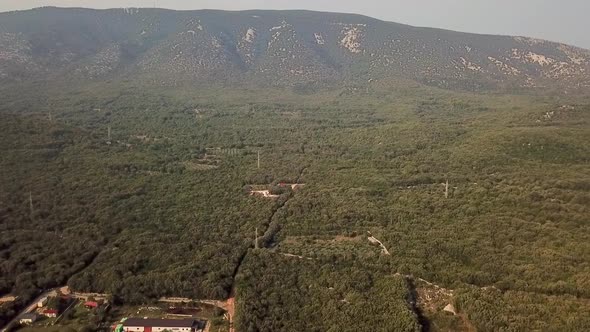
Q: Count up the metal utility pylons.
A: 6